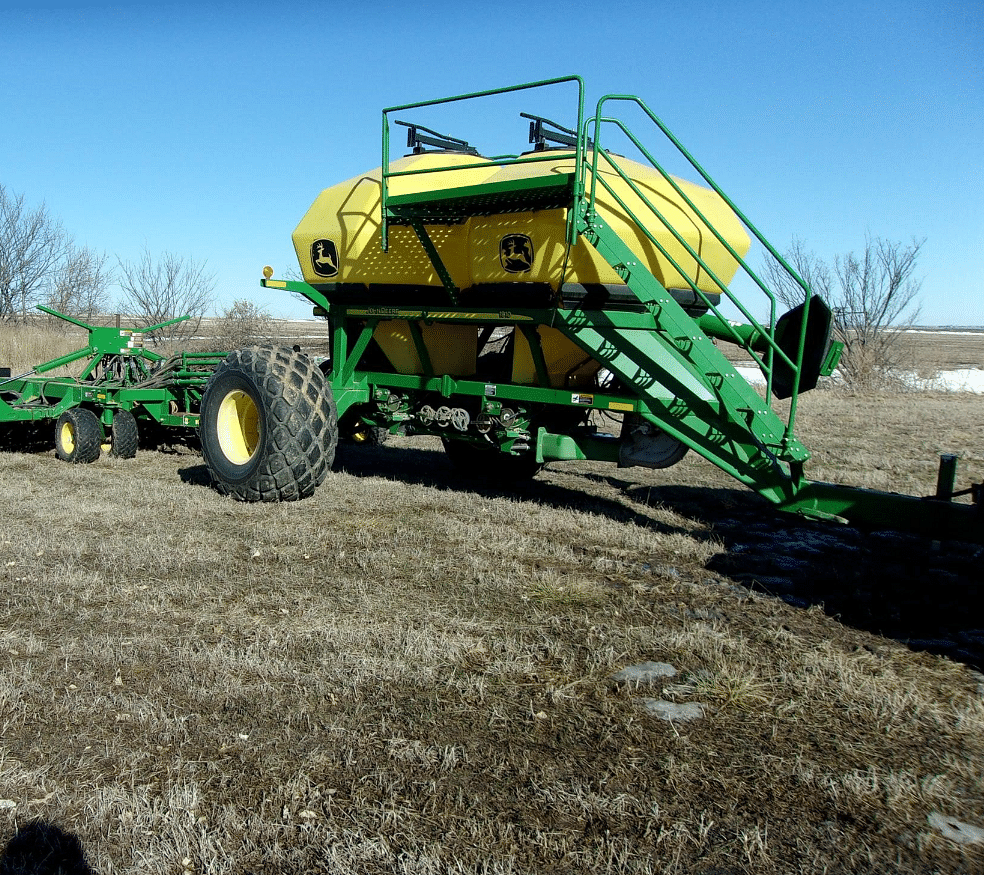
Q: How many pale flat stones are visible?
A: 3